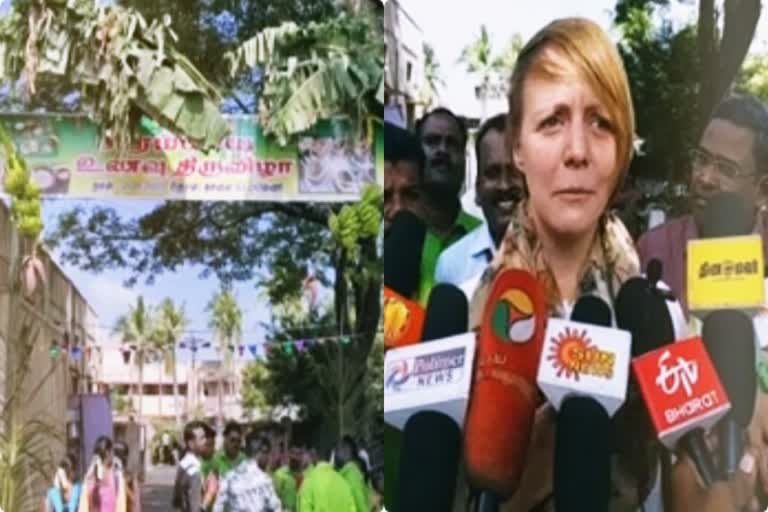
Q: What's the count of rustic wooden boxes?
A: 0